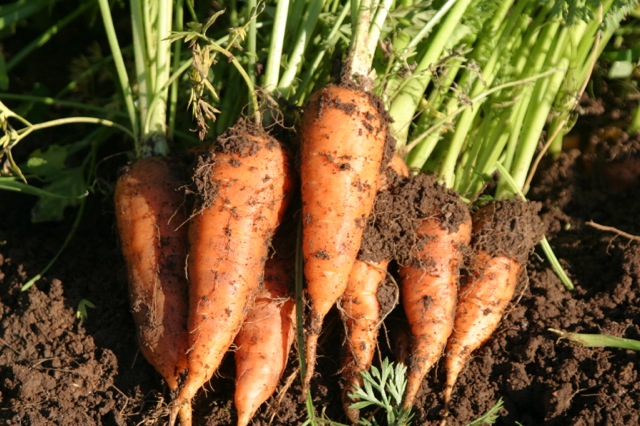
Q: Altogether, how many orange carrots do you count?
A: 7